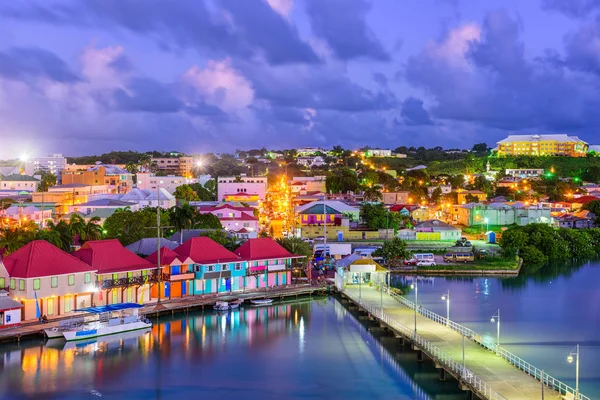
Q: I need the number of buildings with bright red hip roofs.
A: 5